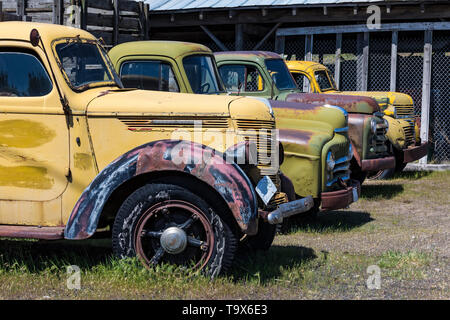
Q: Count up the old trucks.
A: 4